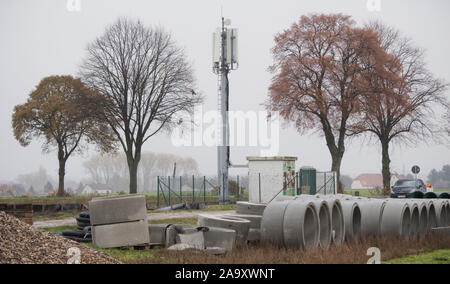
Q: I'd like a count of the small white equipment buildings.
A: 1